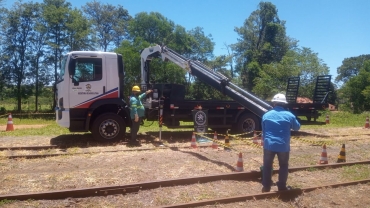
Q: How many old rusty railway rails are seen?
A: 4